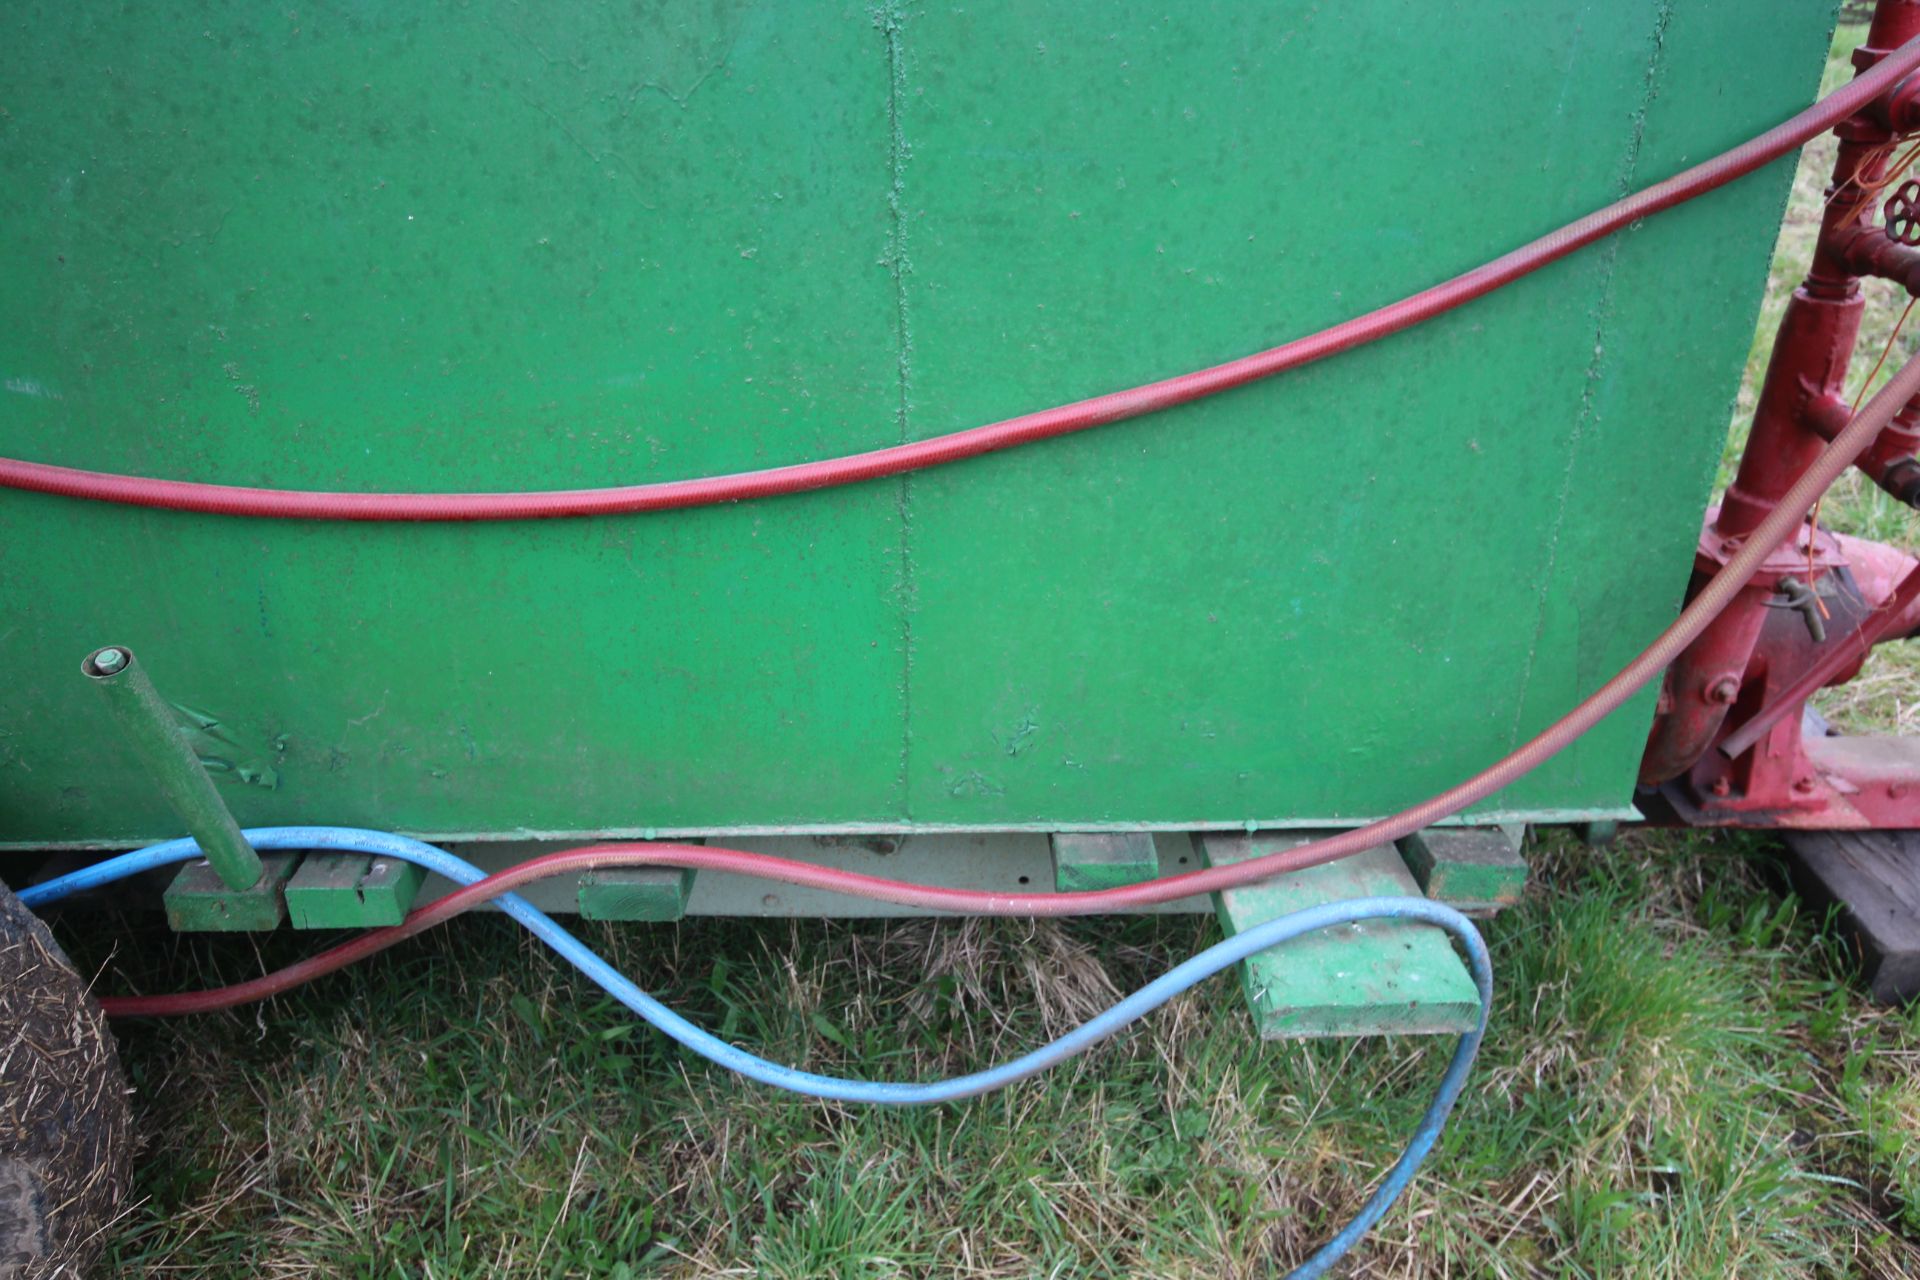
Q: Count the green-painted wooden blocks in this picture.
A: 6